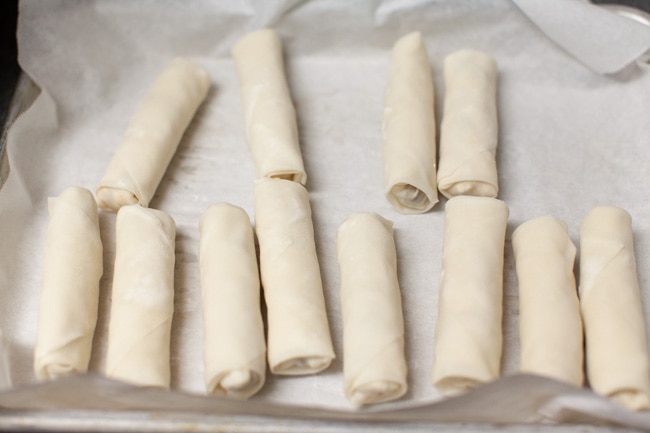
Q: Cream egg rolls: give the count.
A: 12